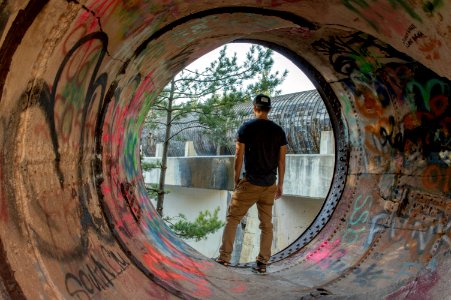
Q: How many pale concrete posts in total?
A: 3